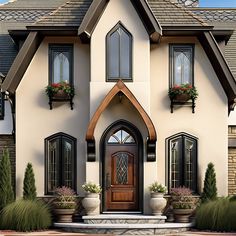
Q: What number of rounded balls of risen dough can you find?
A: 0